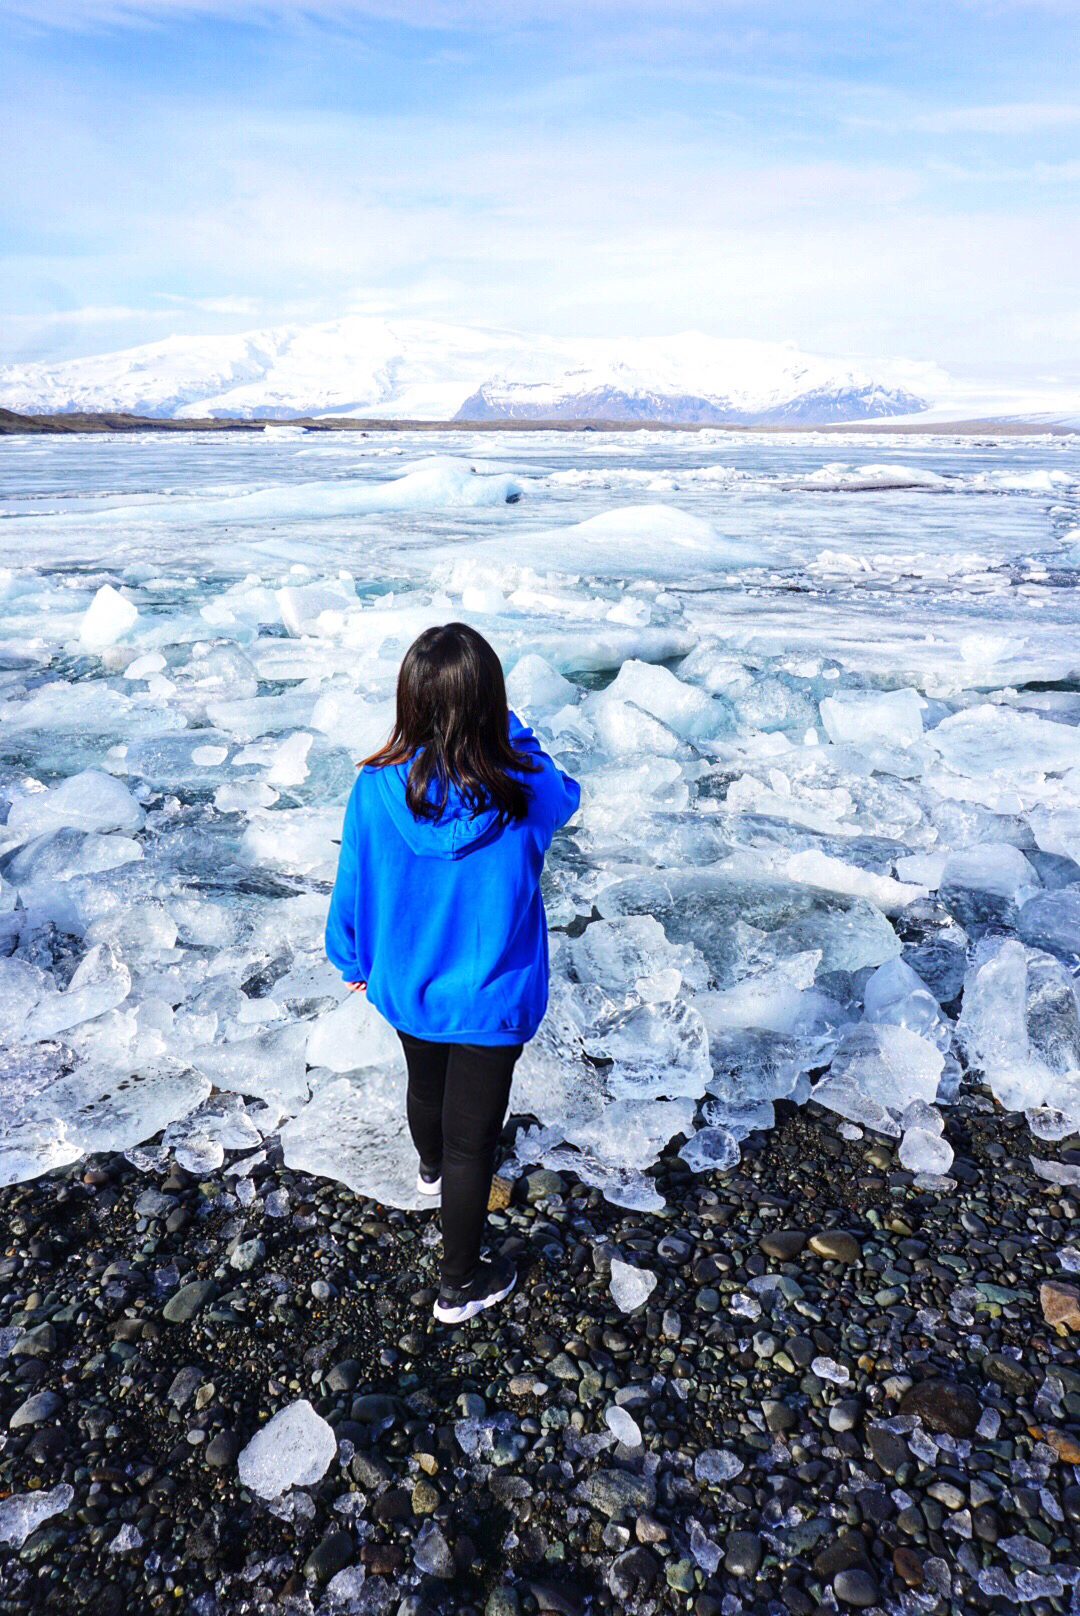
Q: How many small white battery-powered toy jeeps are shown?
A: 0